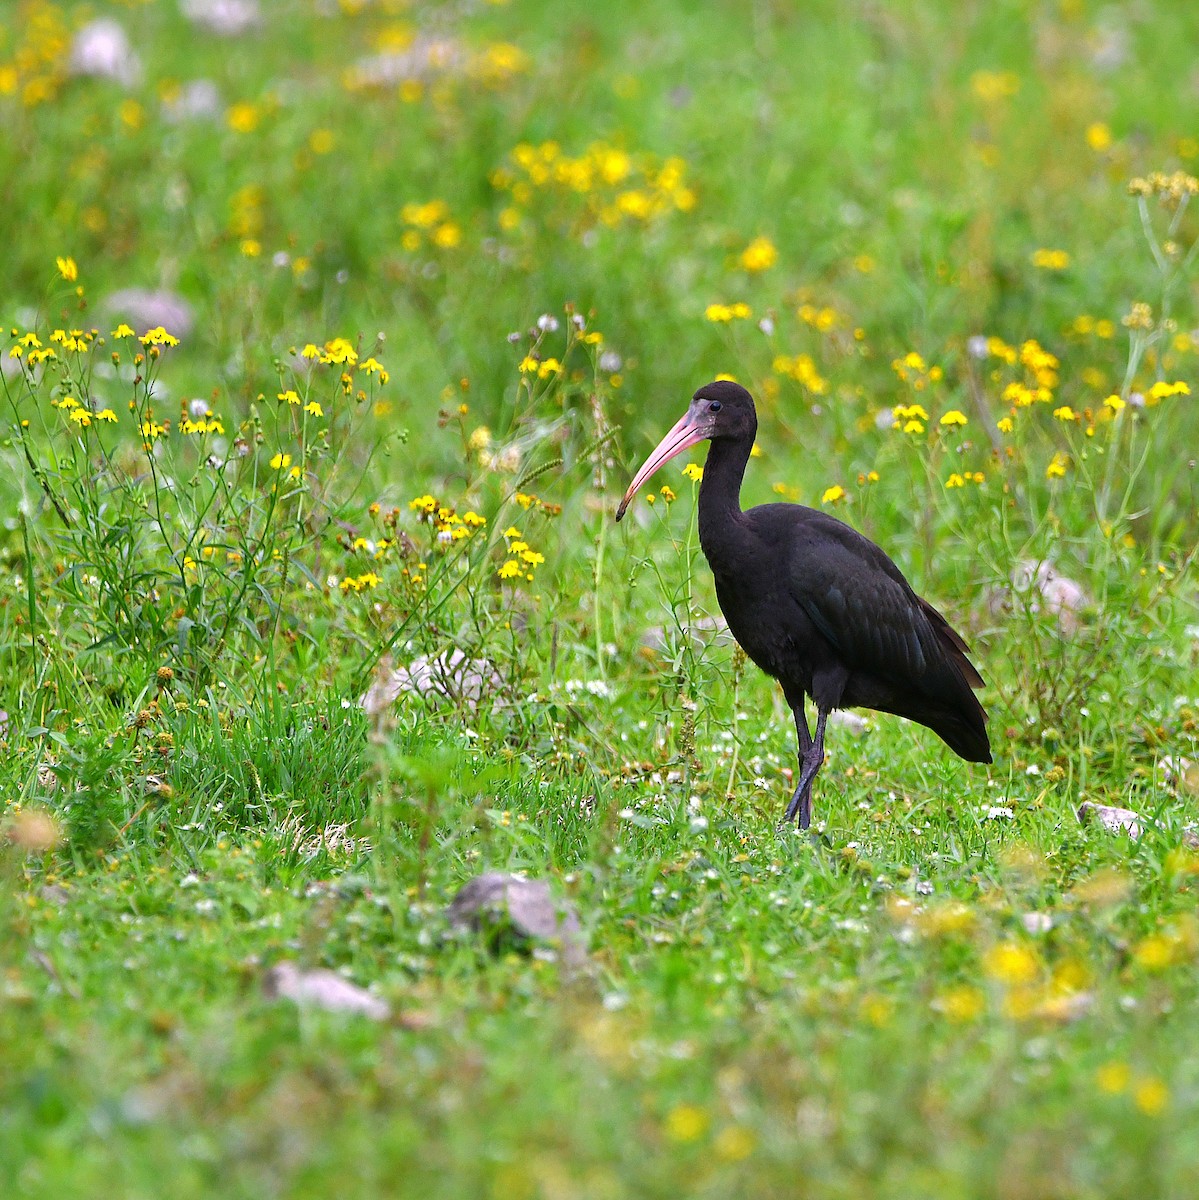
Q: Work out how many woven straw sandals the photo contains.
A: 0